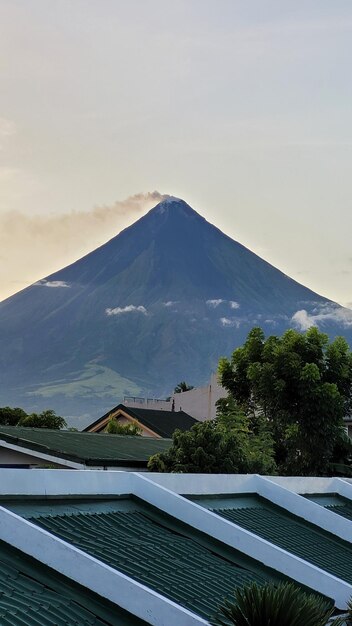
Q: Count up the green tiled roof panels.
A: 4